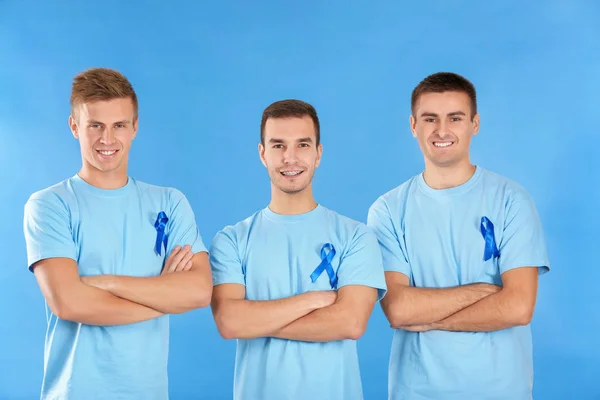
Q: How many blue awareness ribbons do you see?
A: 3